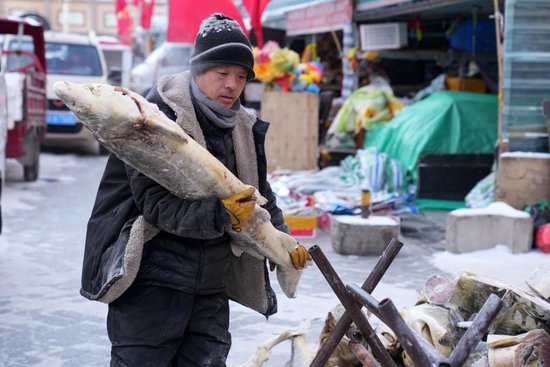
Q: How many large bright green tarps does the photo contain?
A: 1